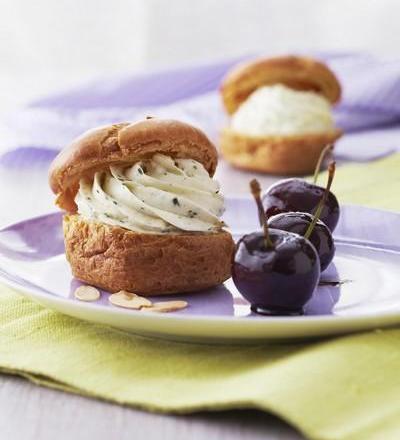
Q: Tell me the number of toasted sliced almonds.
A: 3